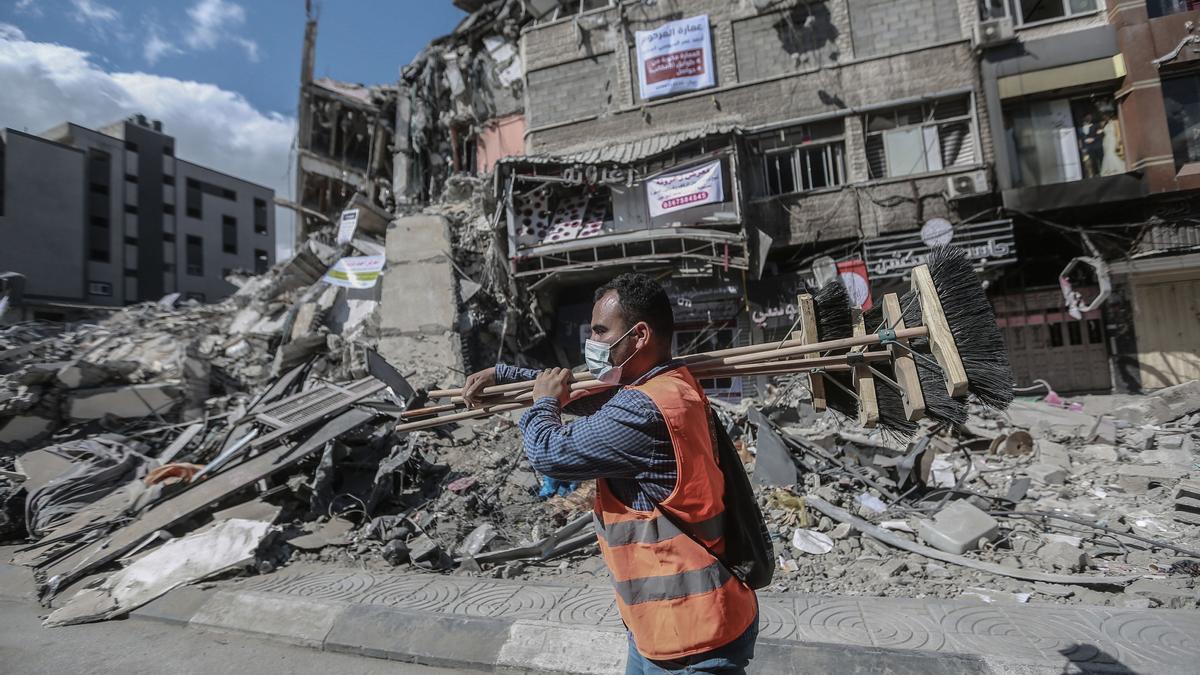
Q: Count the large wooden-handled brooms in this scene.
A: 4